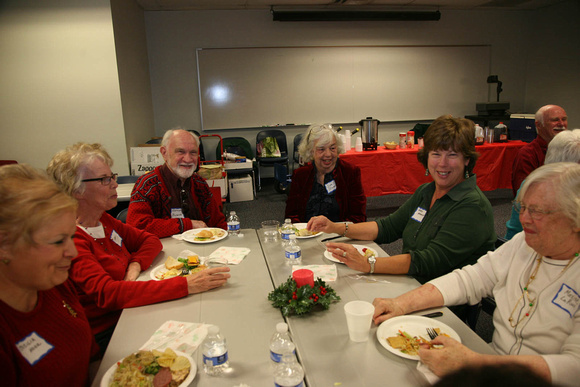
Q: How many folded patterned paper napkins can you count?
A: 3